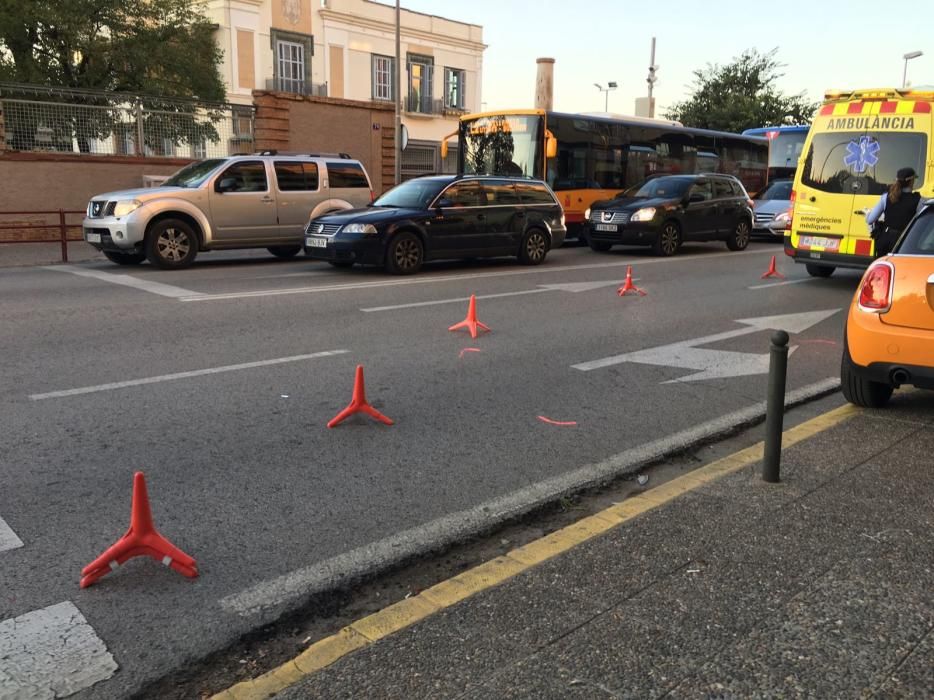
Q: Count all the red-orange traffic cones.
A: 5